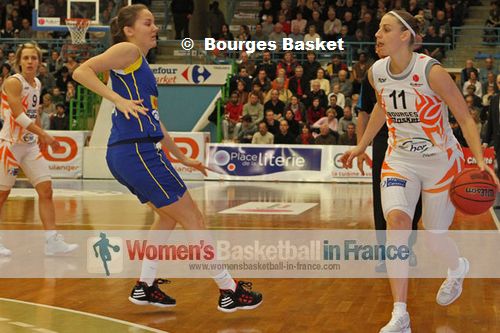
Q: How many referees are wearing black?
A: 1